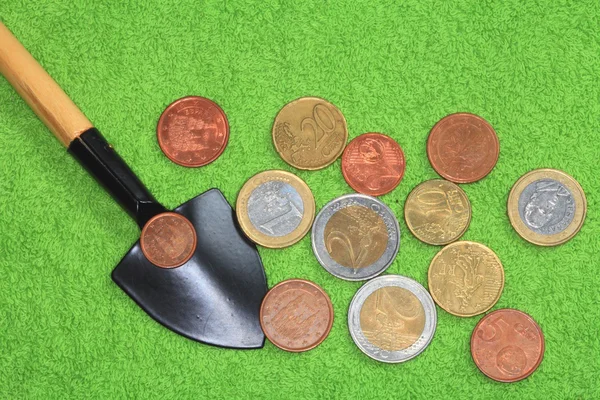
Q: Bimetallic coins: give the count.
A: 4